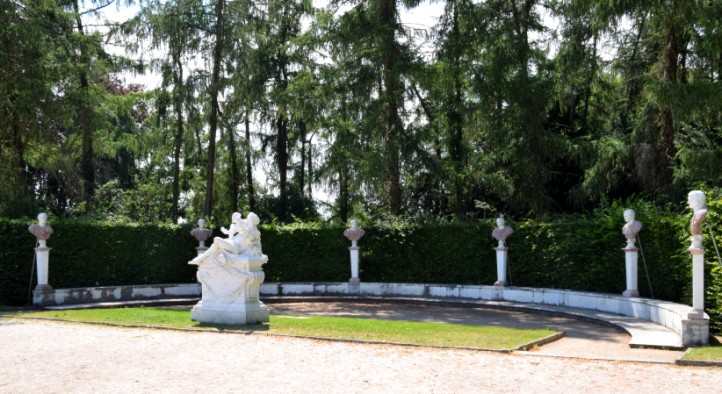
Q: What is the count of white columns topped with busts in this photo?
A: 6